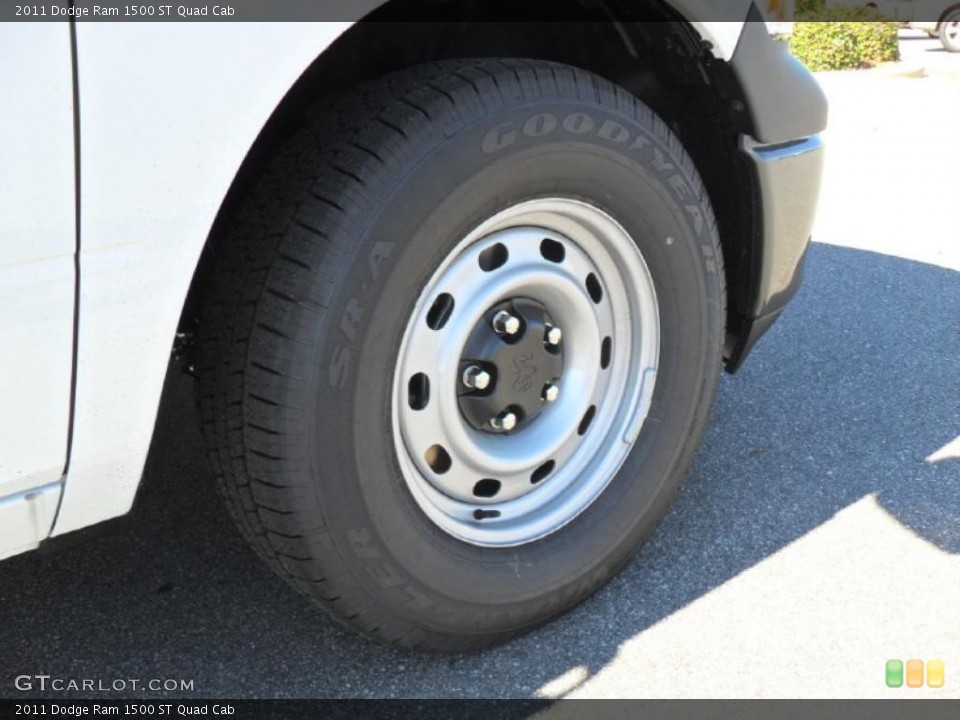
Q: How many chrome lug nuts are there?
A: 5